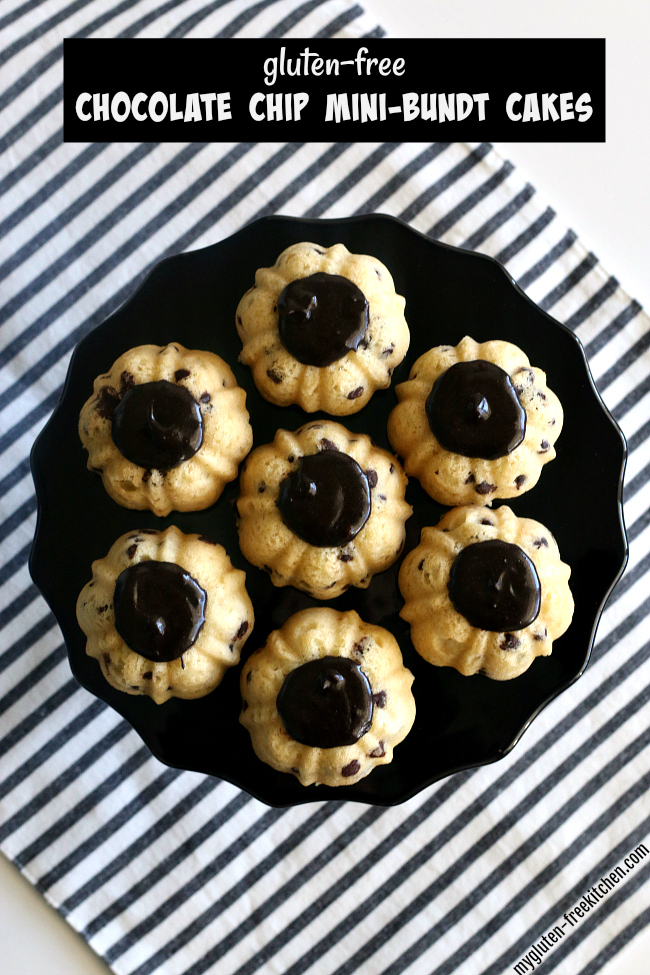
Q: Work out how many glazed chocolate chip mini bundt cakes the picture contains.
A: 7